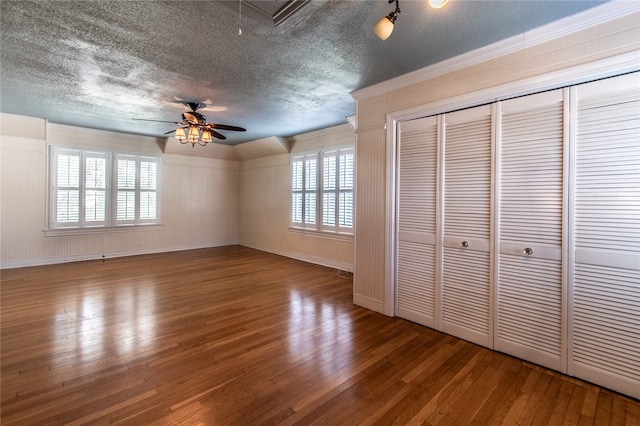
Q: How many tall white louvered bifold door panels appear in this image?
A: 4